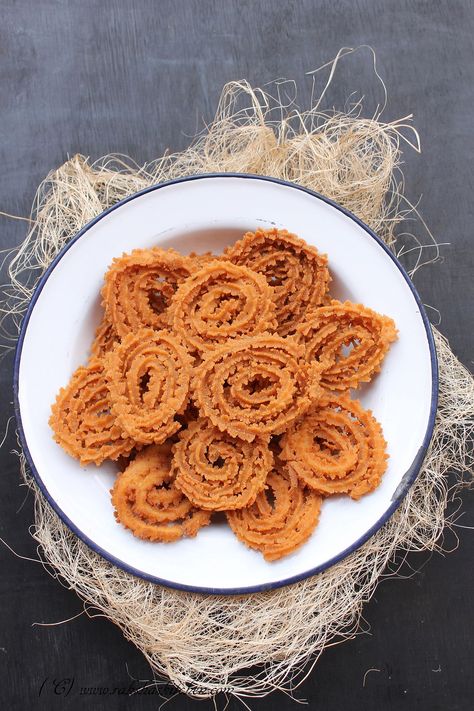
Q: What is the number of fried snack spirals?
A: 11